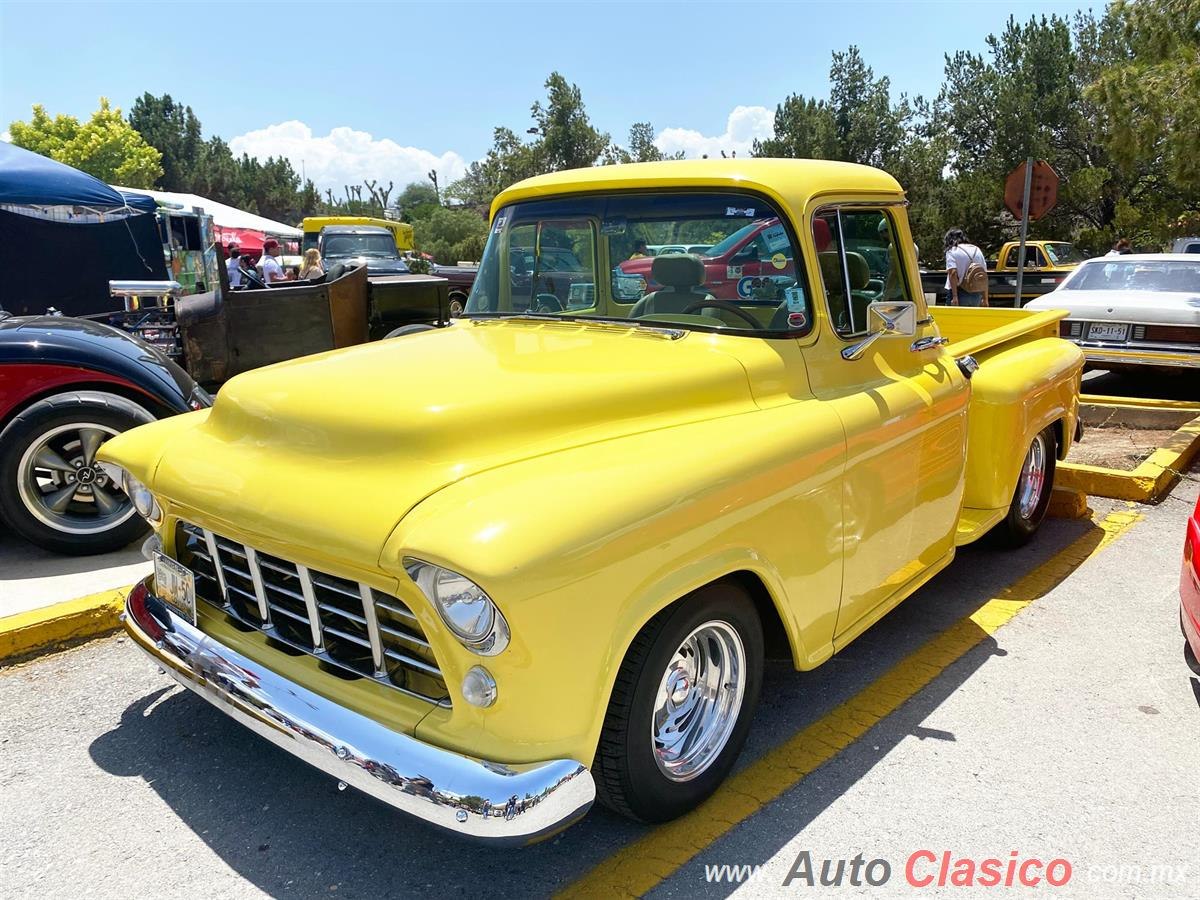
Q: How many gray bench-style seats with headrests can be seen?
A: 2